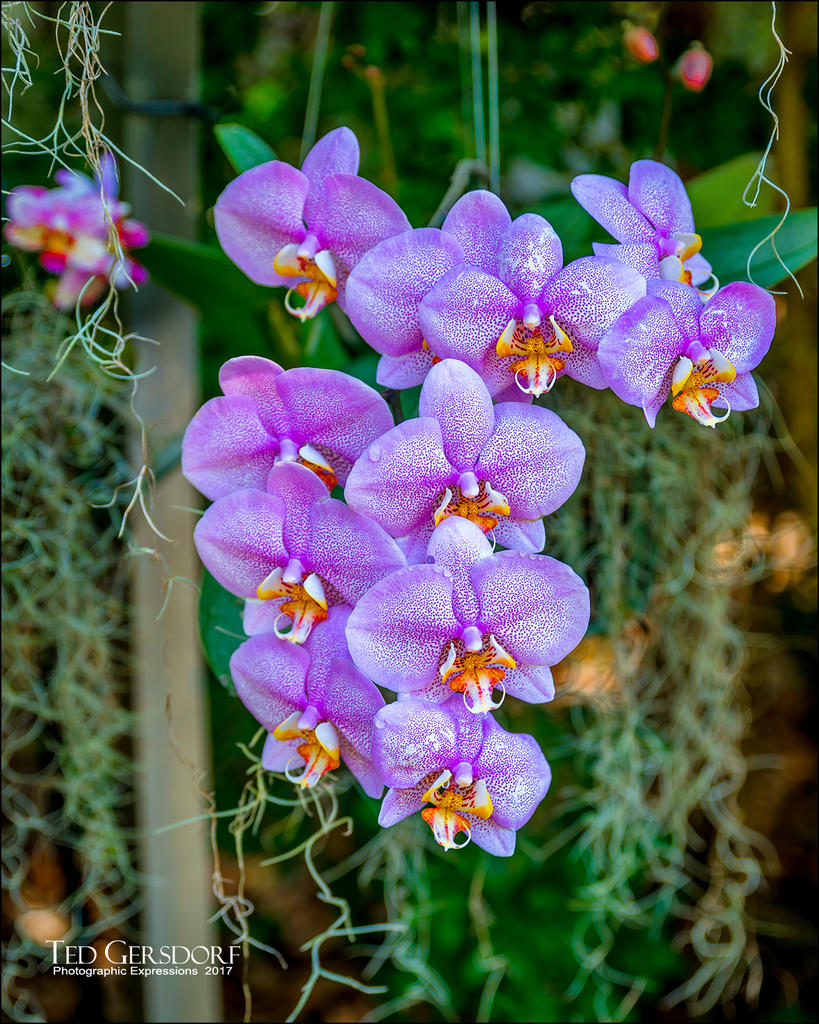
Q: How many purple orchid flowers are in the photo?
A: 11